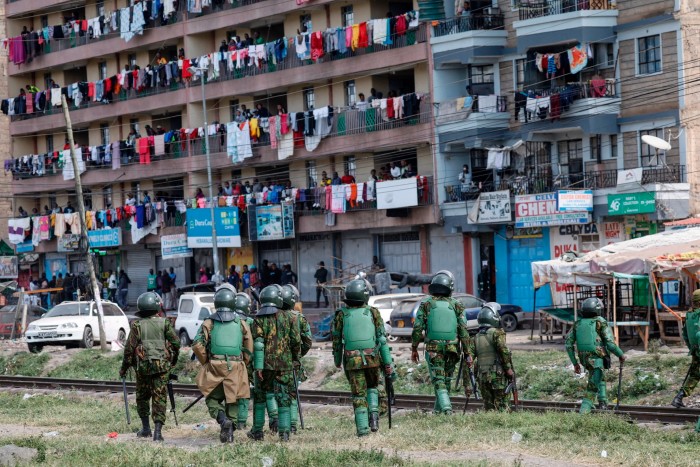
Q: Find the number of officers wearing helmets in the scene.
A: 9